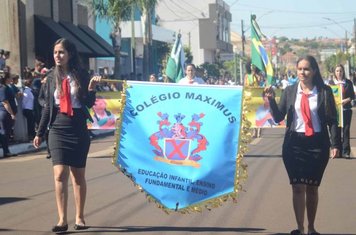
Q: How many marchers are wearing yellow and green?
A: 1